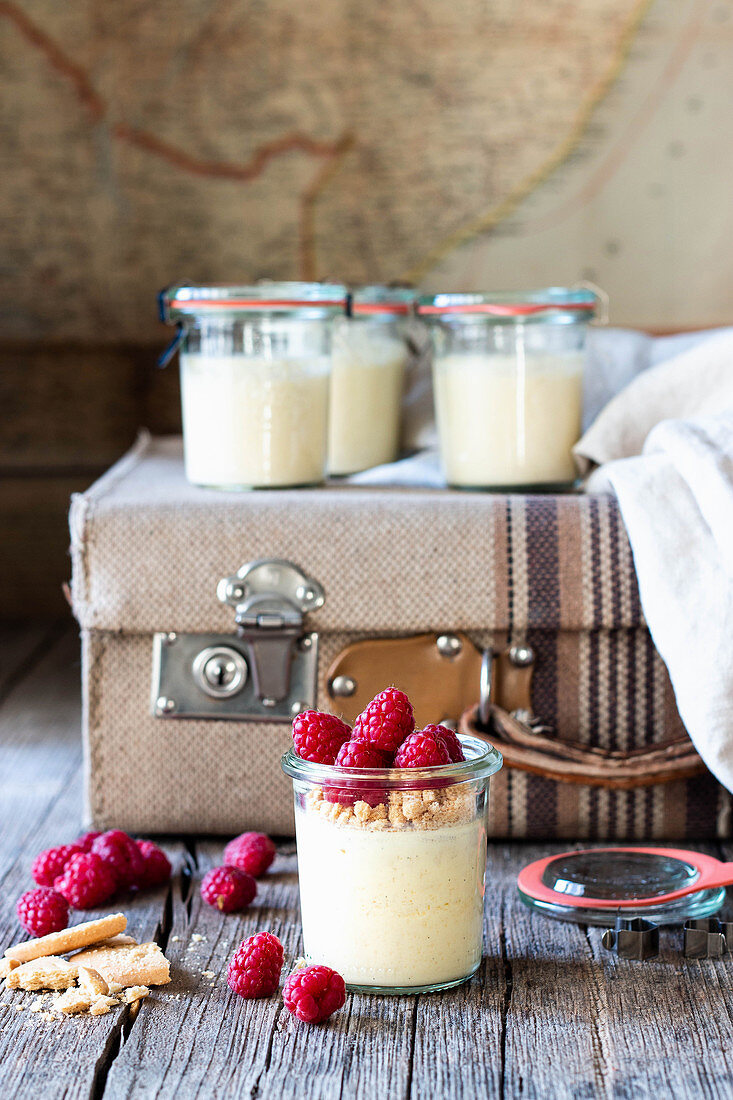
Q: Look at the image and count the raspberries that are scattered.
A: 10